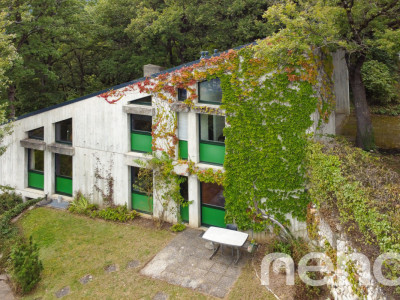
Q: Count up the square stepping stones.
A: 5